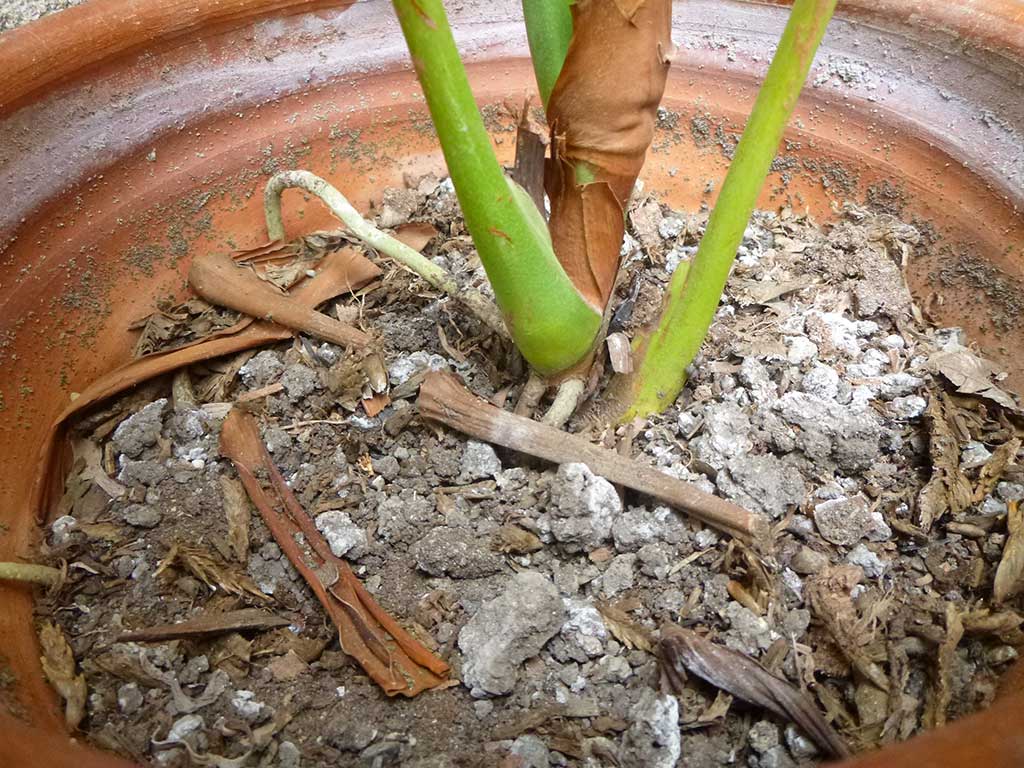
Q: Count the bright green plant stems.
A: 3